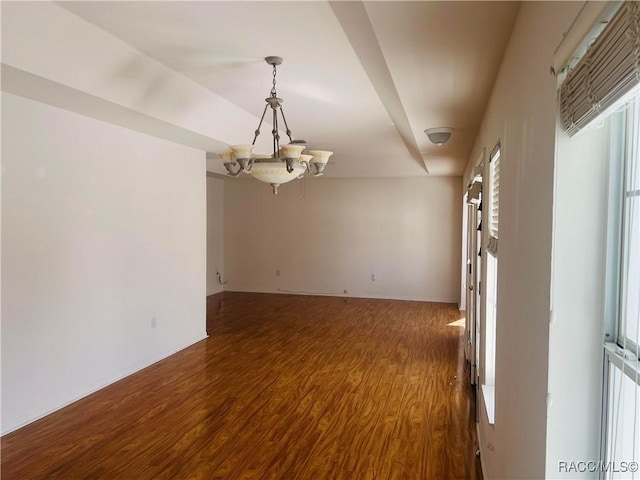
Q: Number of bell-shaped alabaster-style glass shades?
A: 5